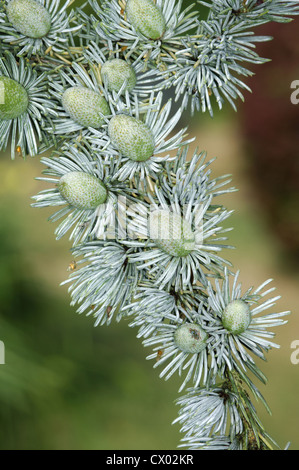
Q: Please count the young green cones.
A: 10